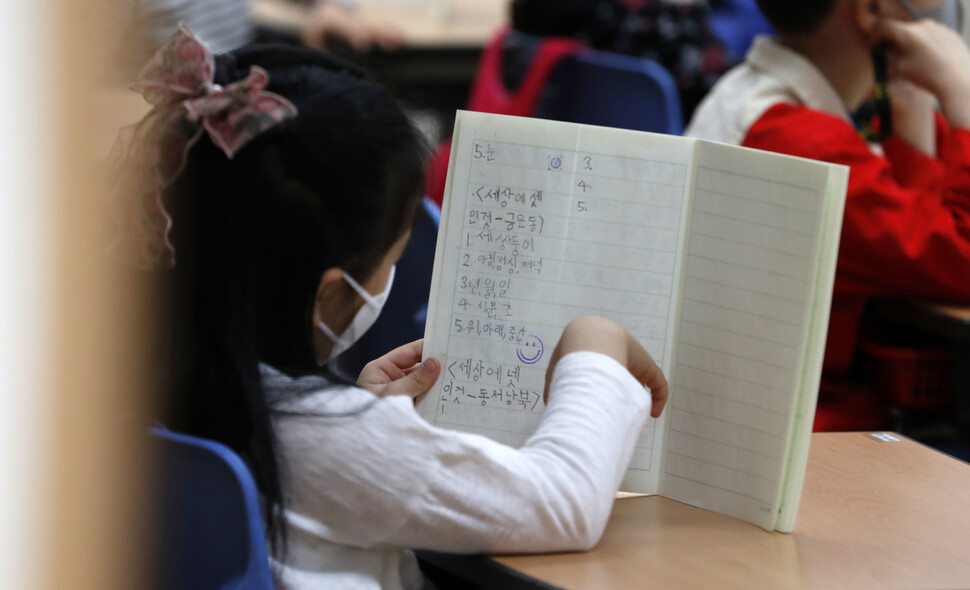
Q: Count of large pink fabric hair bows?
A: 1